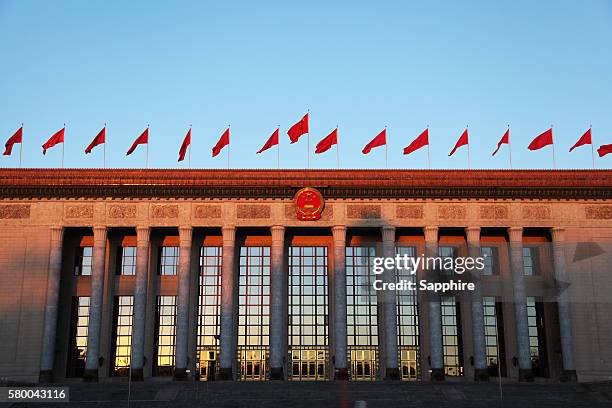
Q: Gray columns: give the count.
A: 12